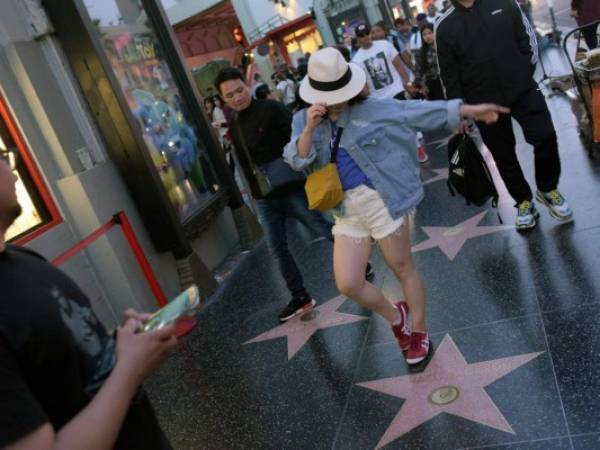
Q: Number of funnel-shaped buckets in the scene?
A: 0